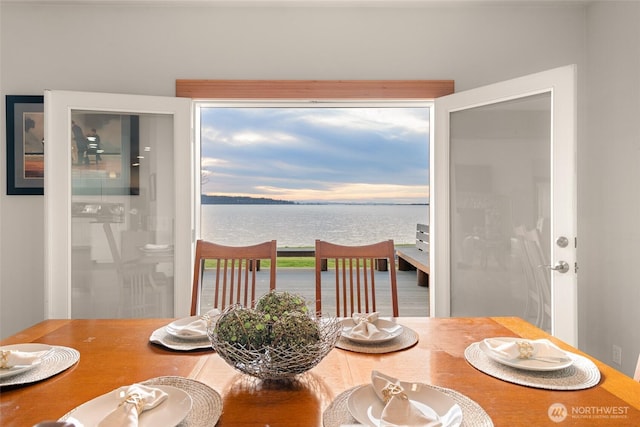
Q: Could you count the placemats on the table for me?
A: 6